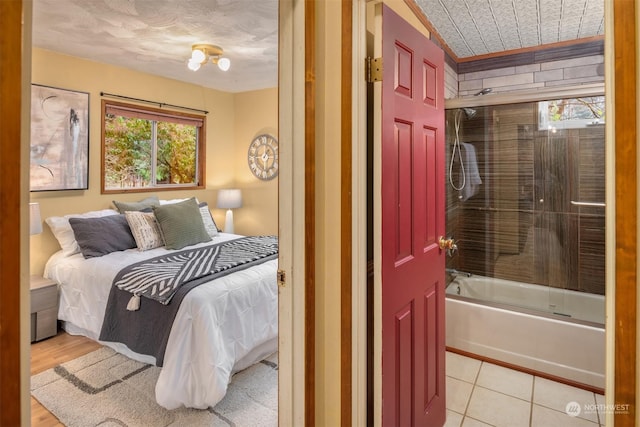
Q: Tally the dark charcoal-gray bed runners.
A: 1